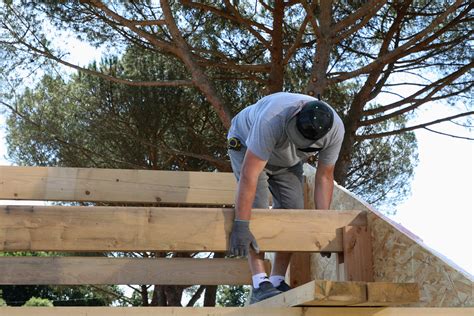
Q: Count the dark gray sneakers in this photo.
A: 2